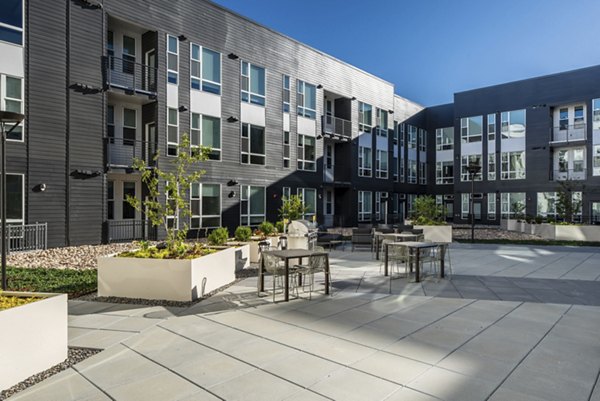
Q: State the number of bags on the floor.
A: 0